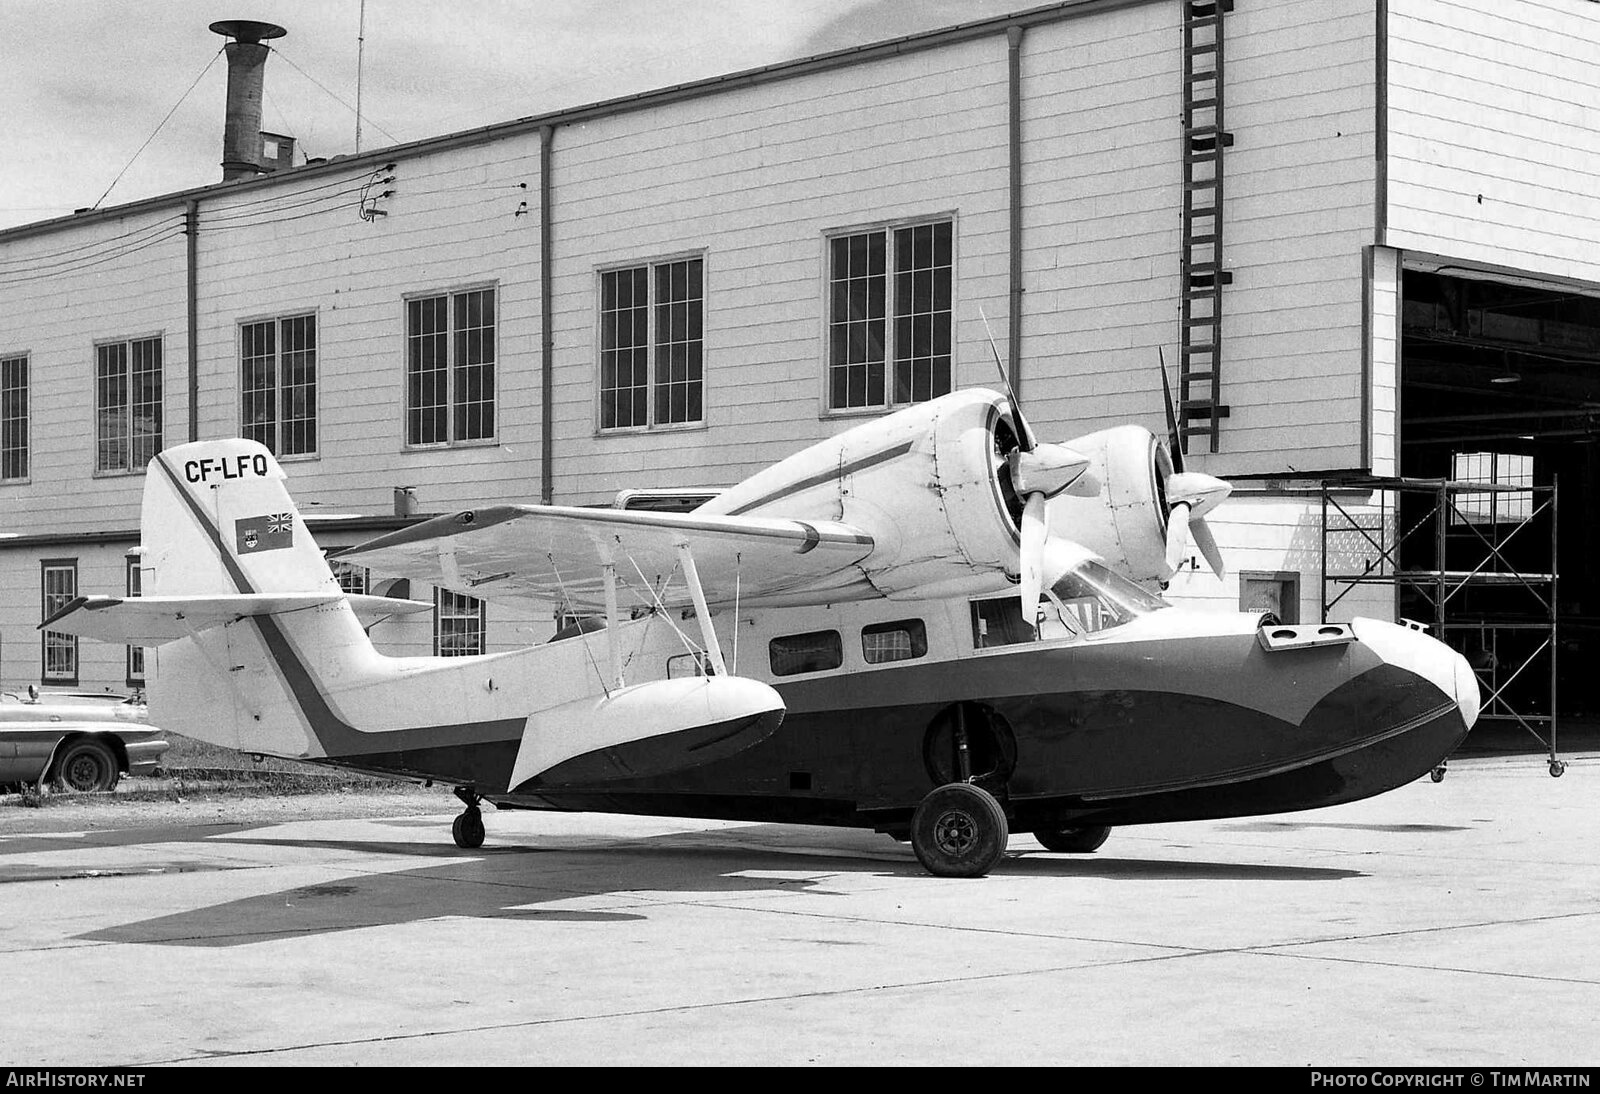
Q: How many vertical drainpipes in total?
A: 3